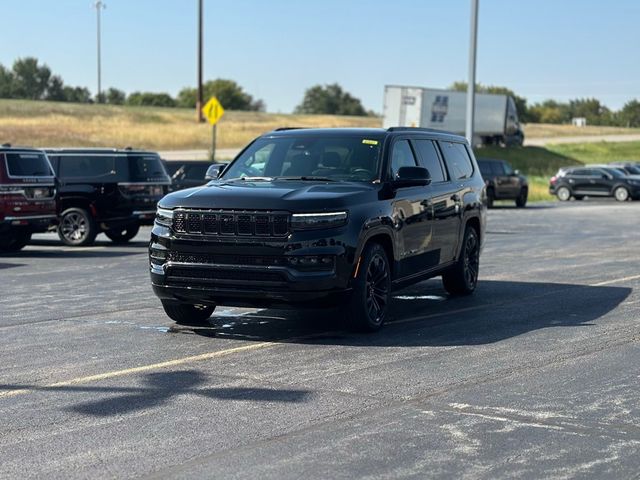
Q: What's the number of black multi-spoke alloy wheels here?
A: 2